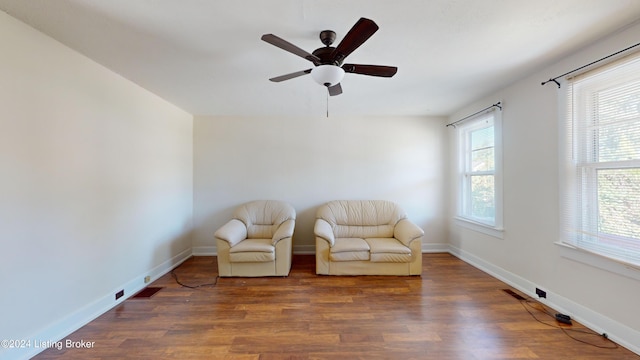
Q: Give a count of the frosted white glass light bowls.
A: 1